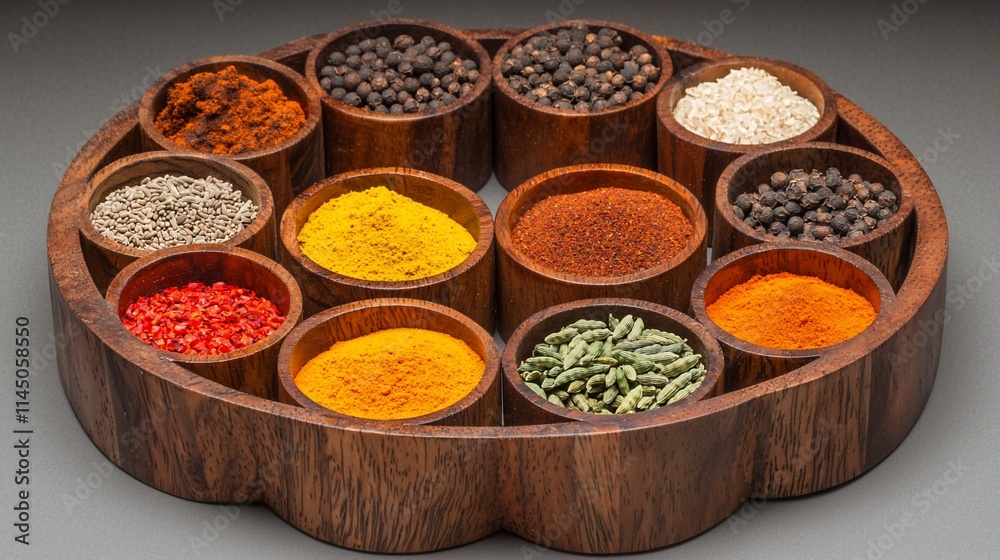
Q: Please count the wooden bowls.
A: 12